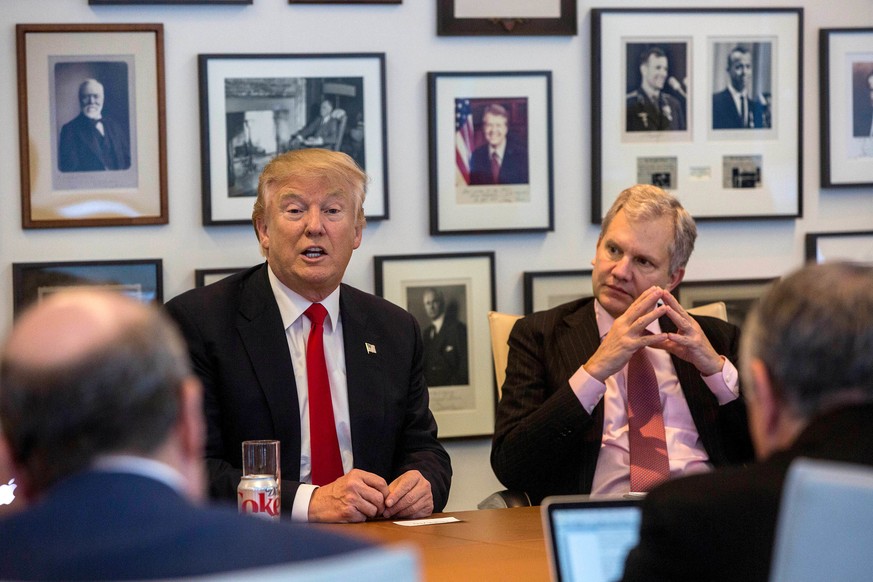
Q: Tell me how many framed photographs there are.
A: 14